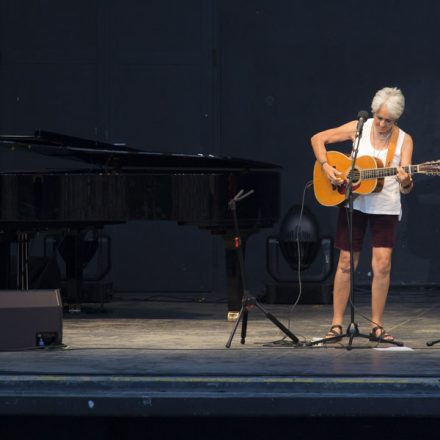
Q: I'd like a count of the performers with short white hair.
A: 1